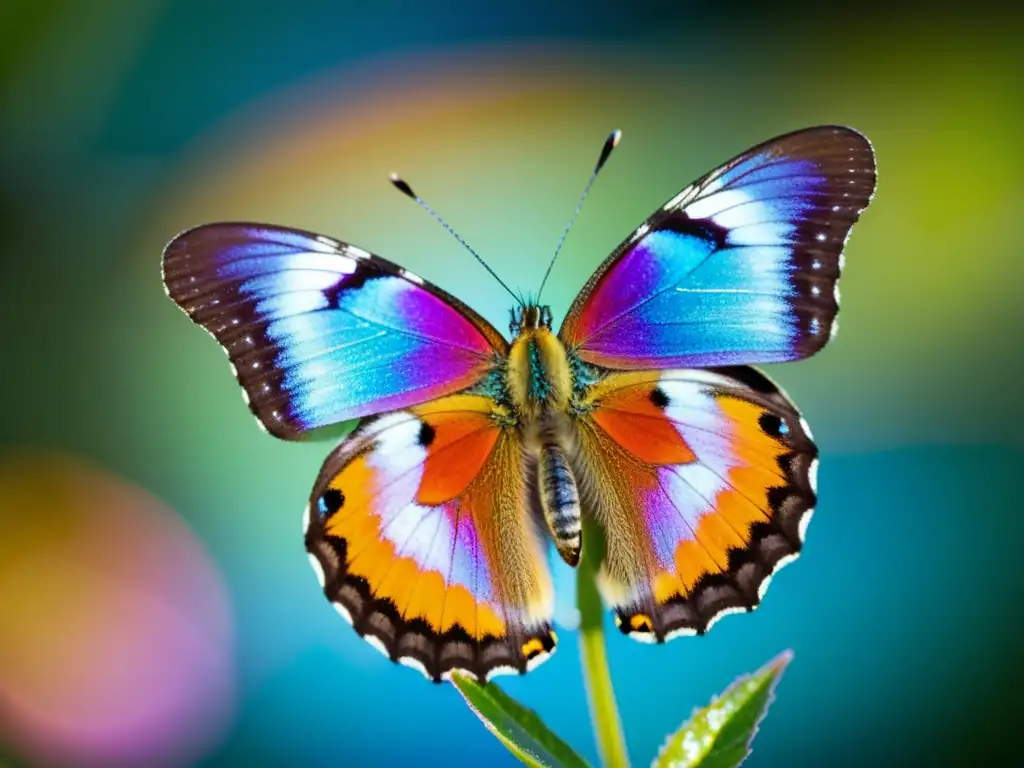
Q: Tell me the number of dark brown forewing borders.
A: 2